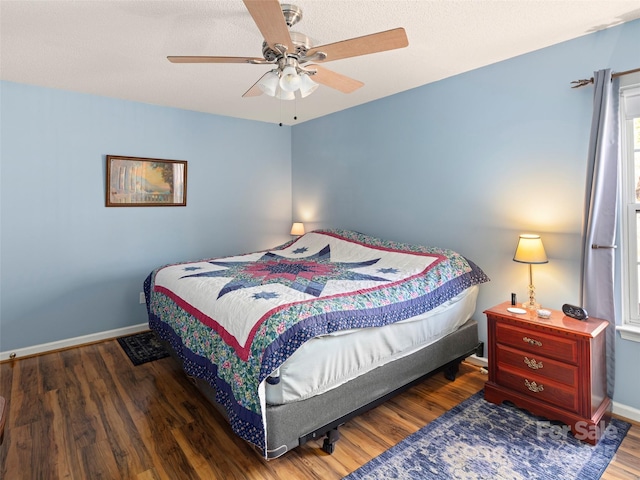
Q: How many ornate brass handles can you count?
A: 3